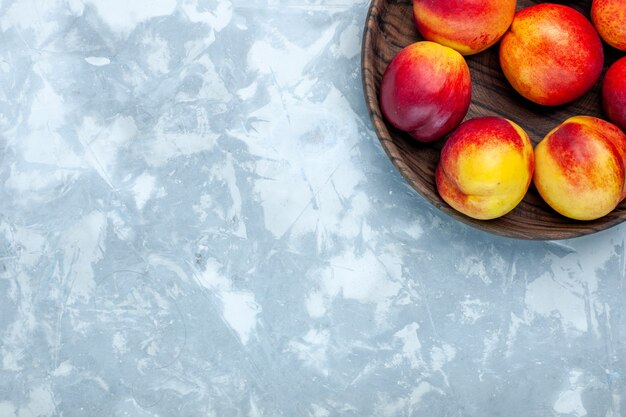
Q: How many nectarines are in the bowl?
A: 7